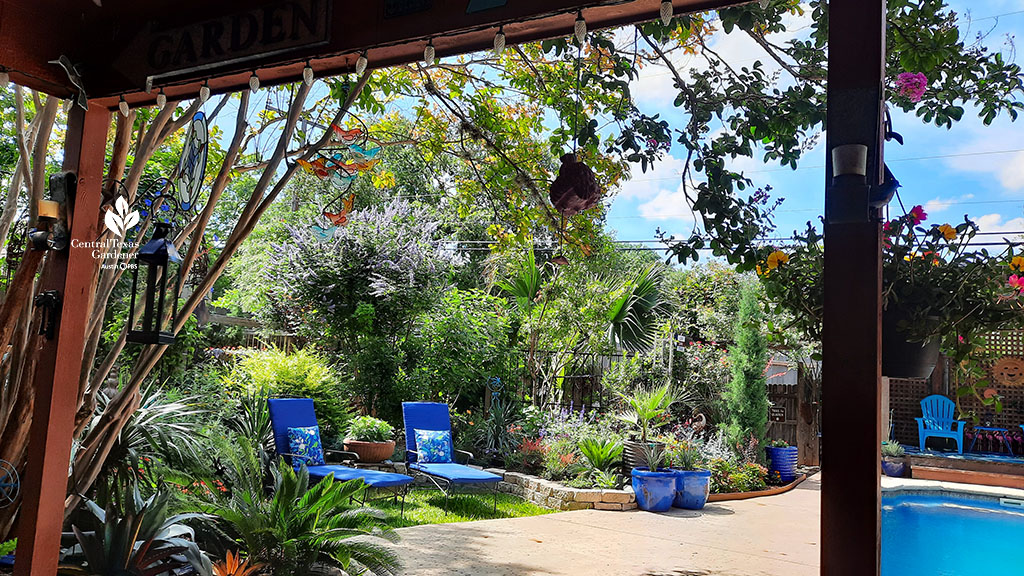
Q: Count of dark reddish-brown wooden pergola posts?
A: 2